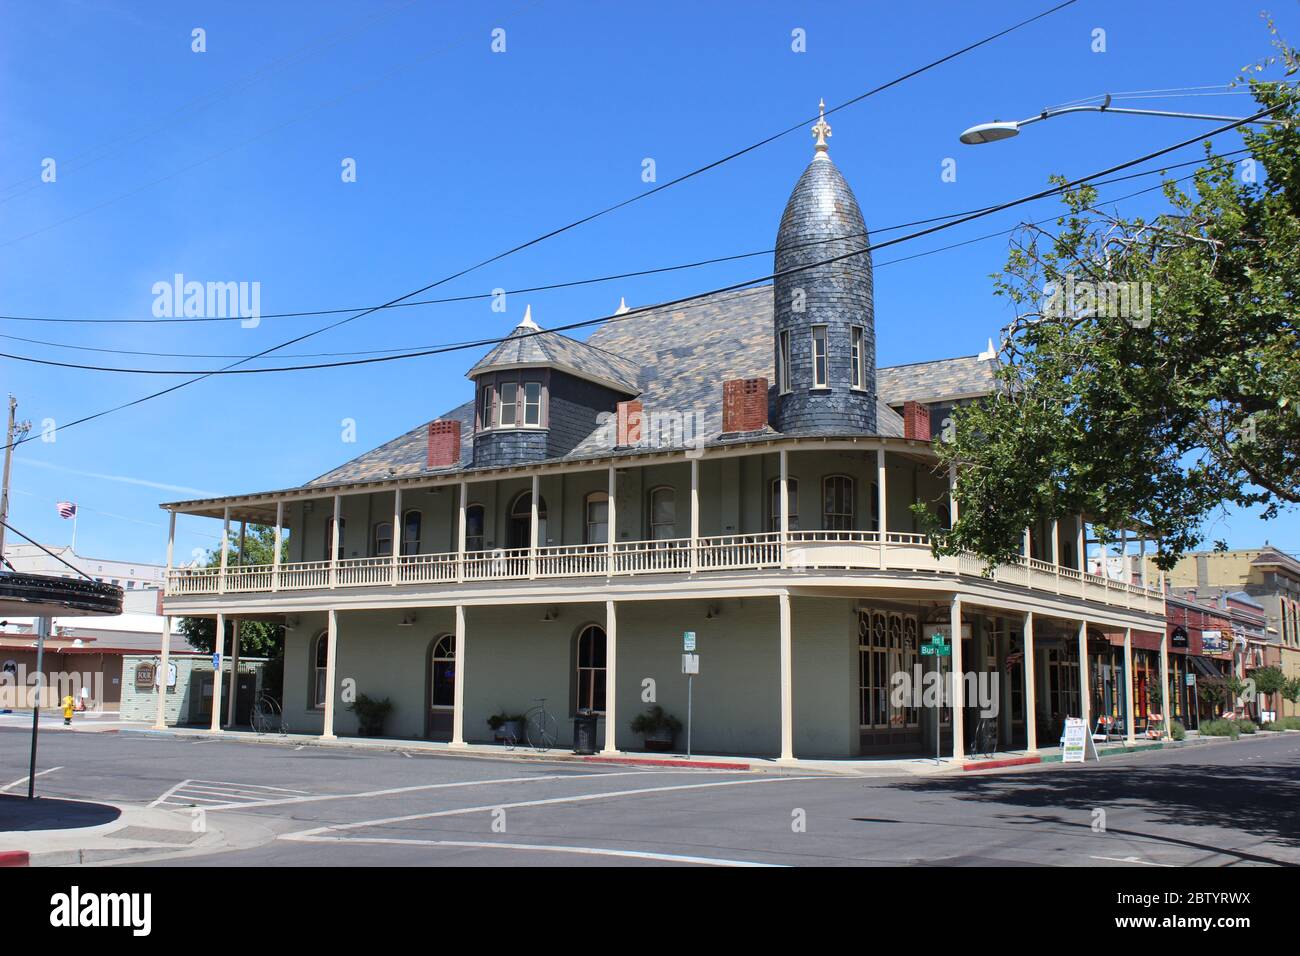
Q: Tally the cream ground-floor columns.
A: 12